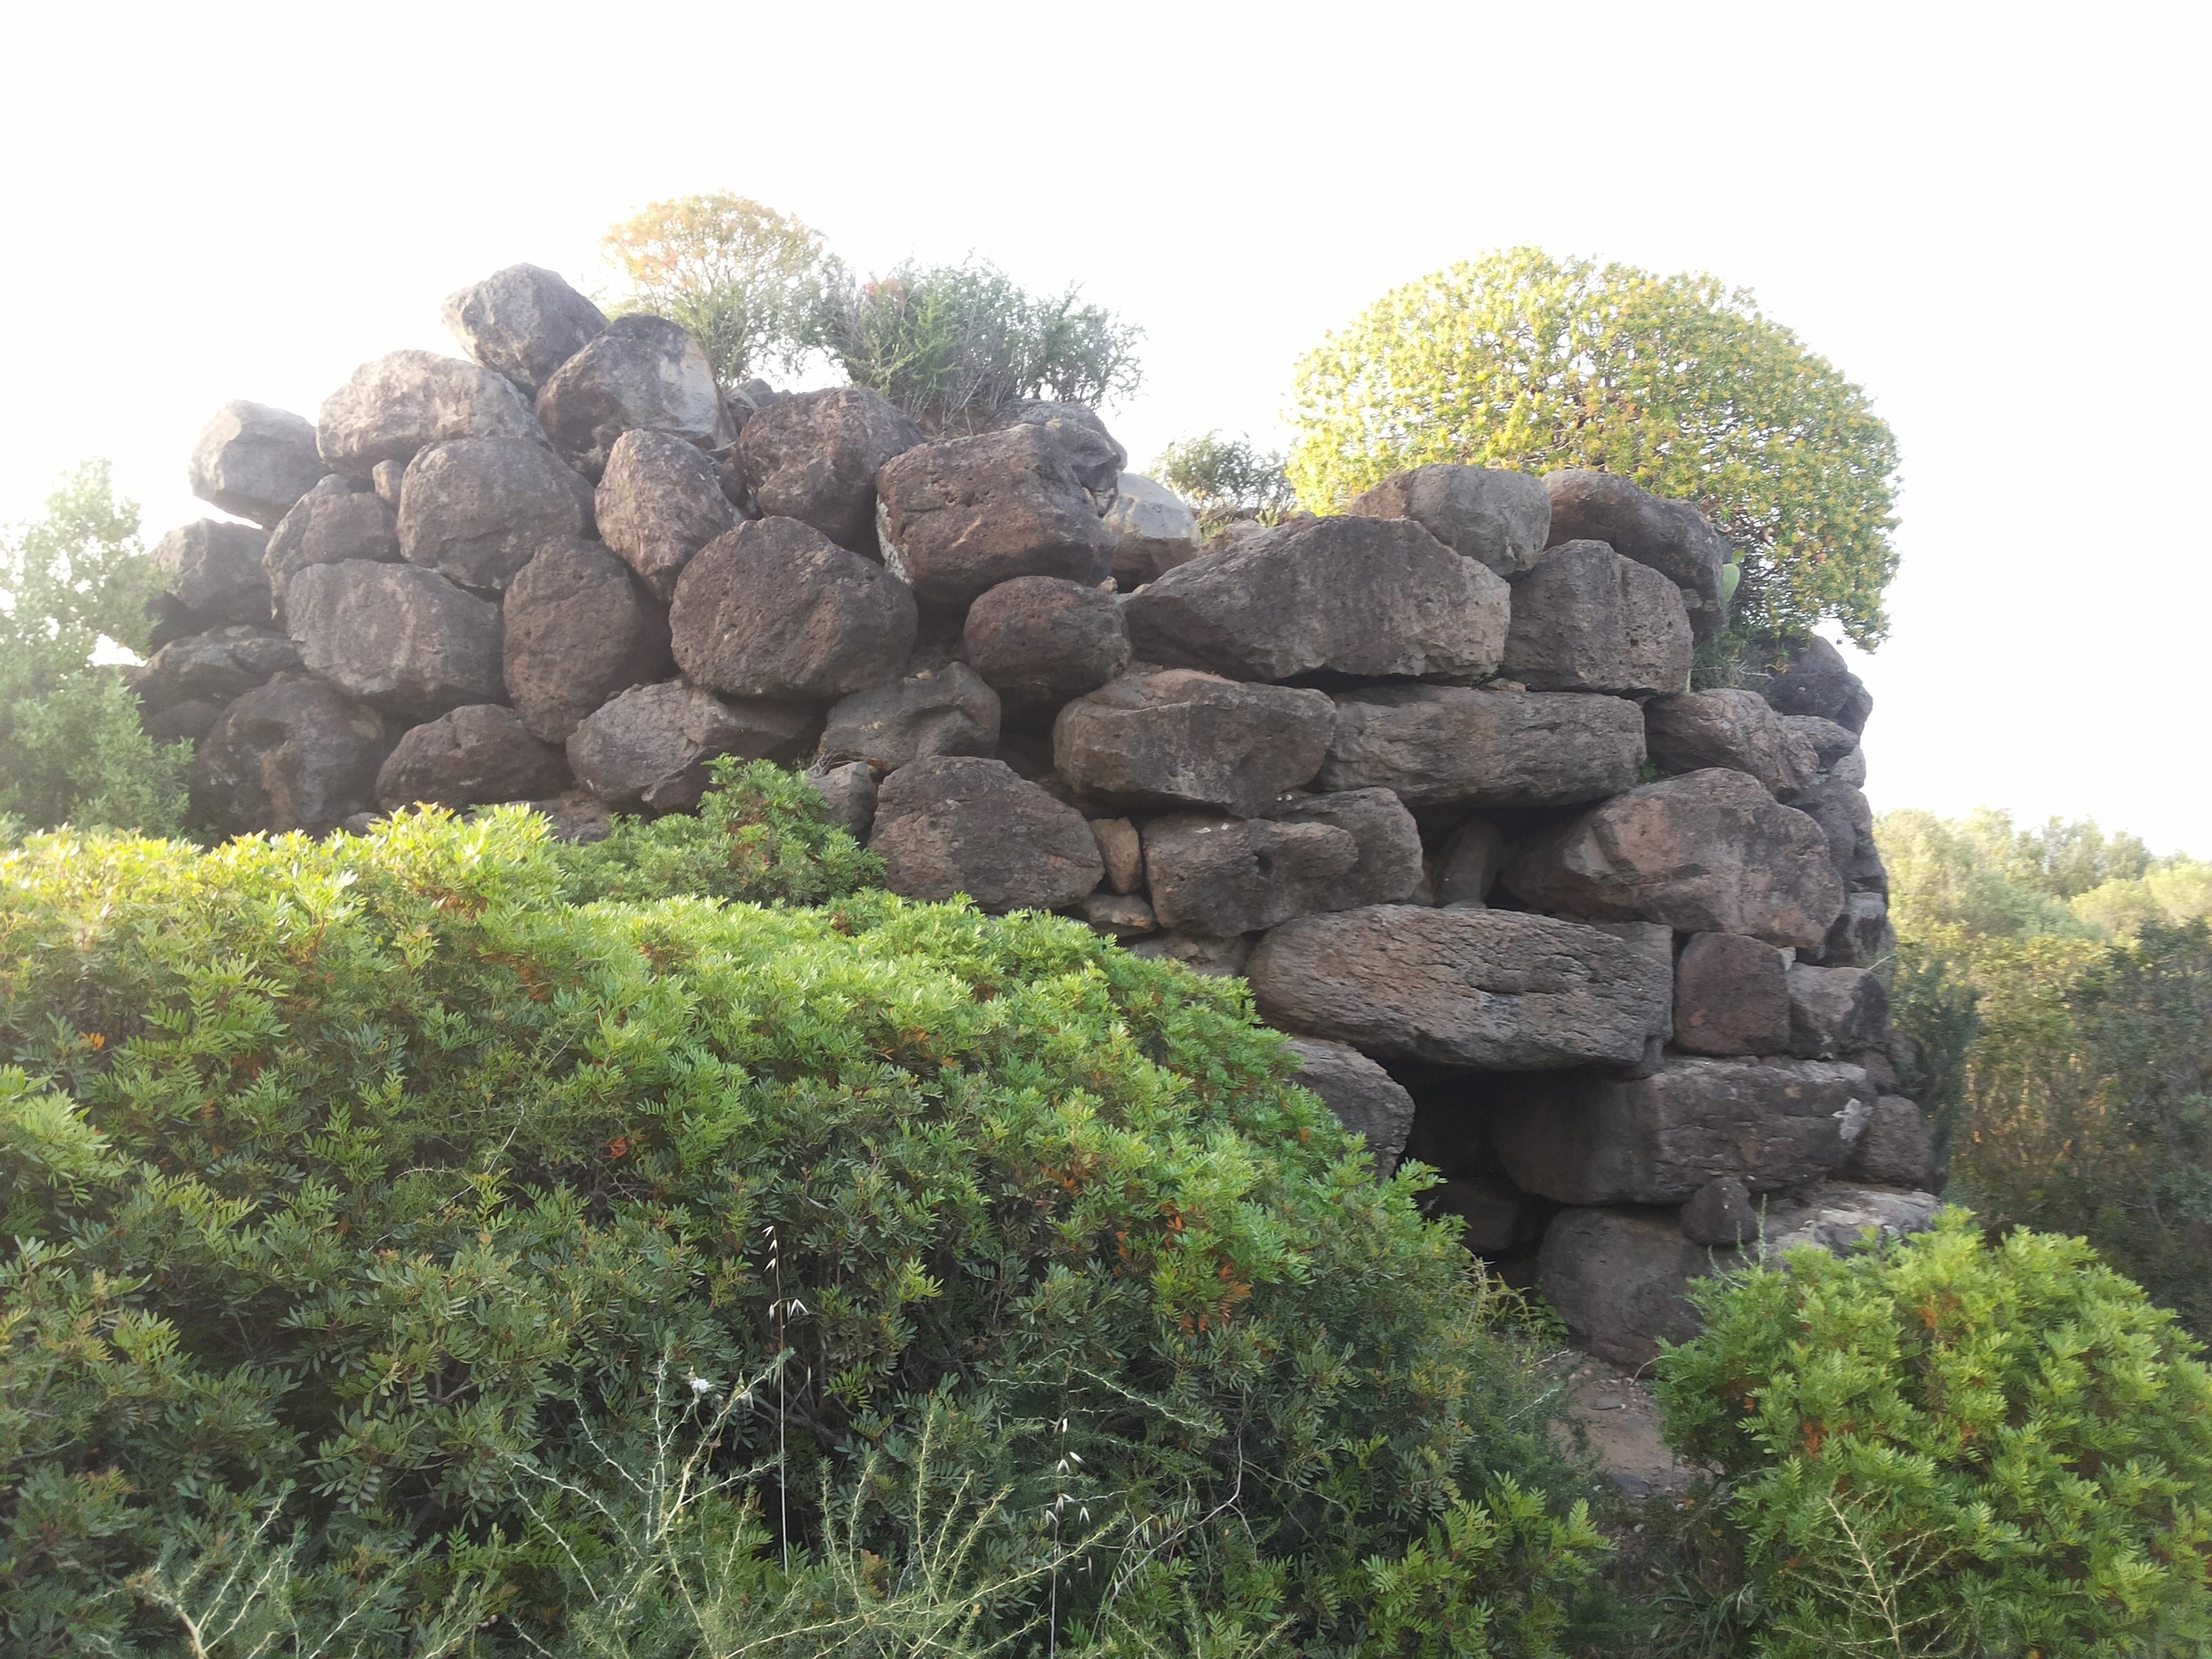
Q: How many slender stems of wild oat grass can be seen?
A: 2